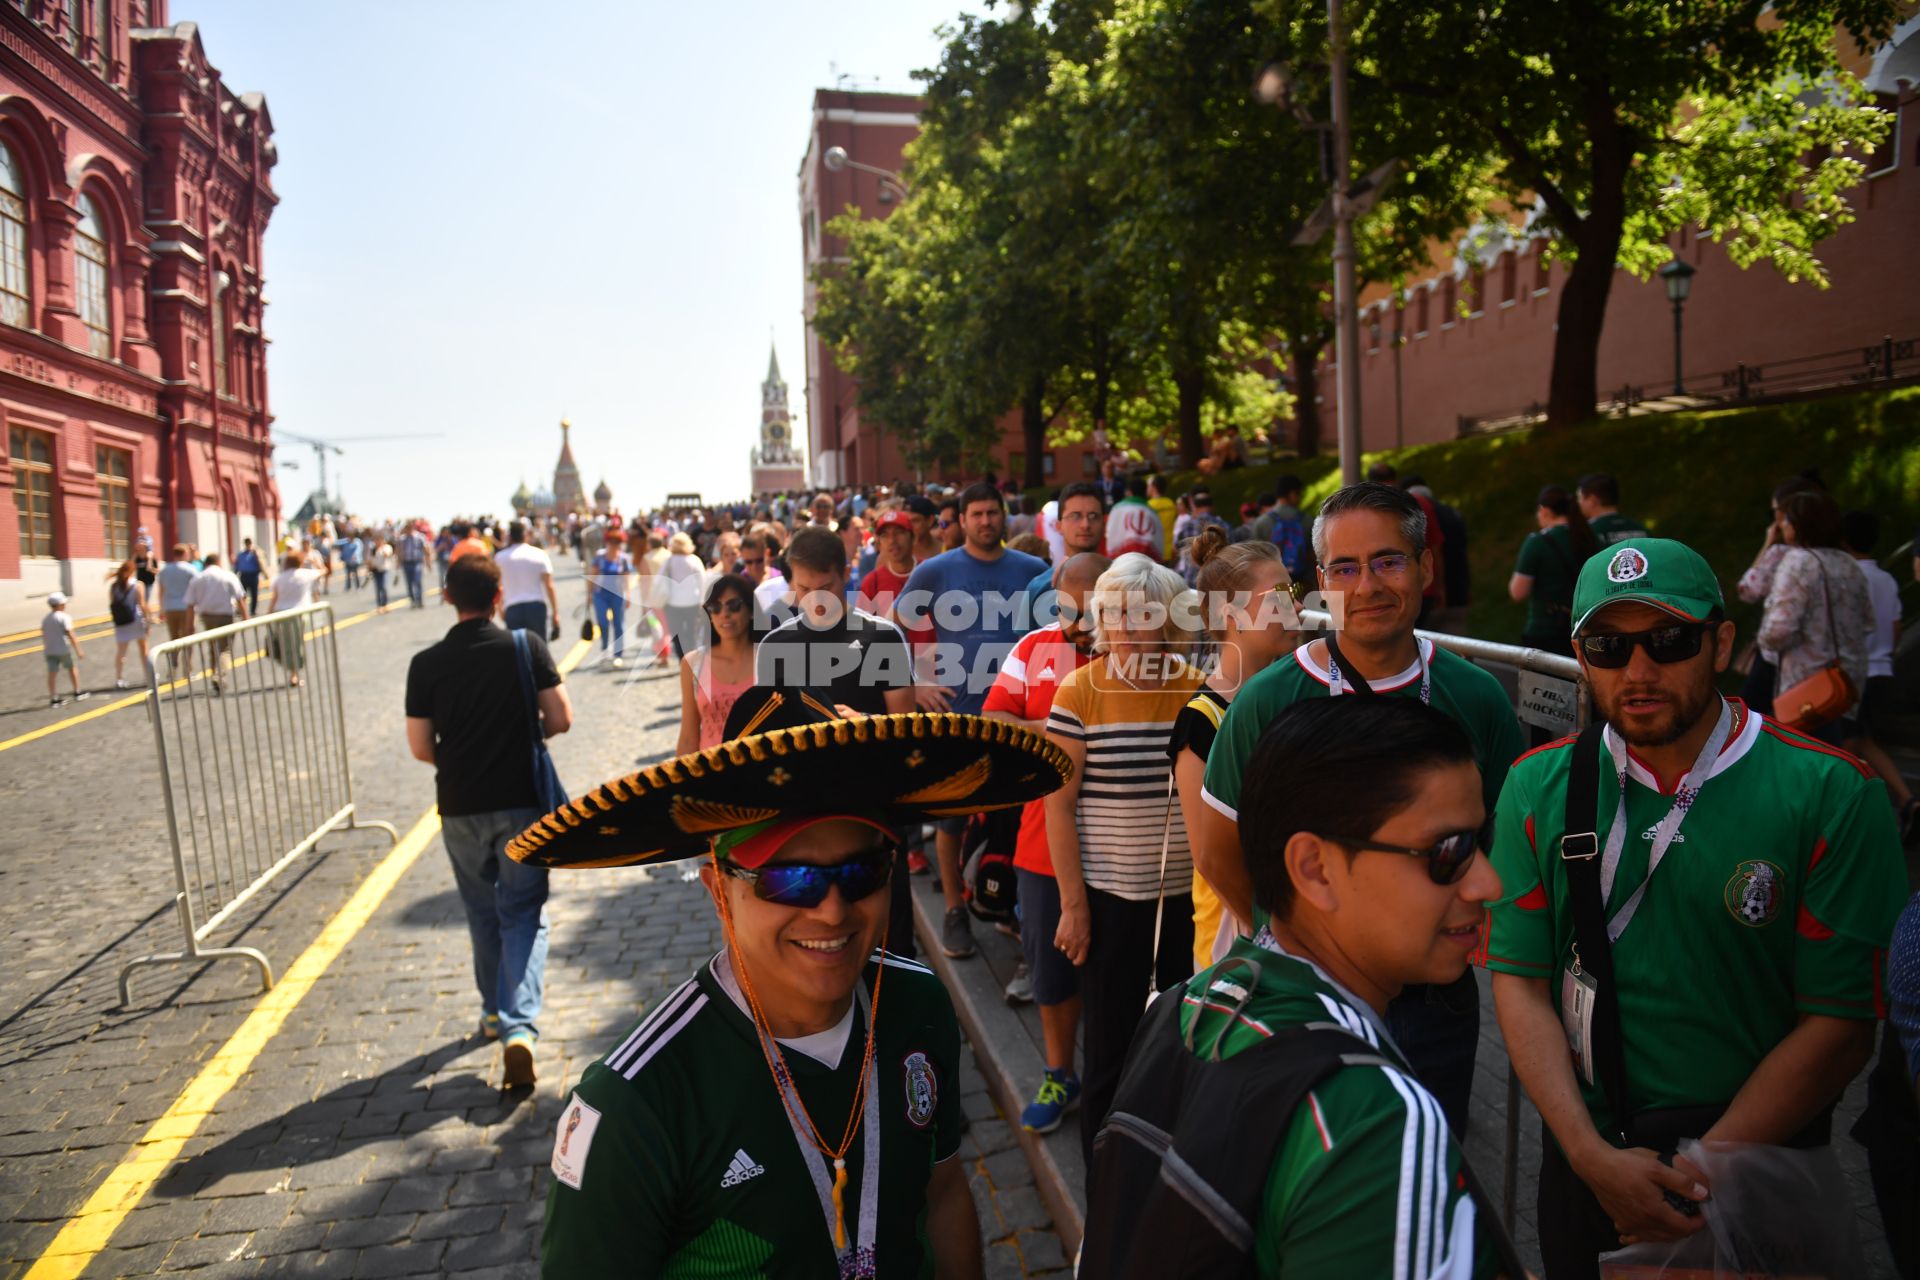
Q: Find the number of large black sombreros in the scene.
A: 1